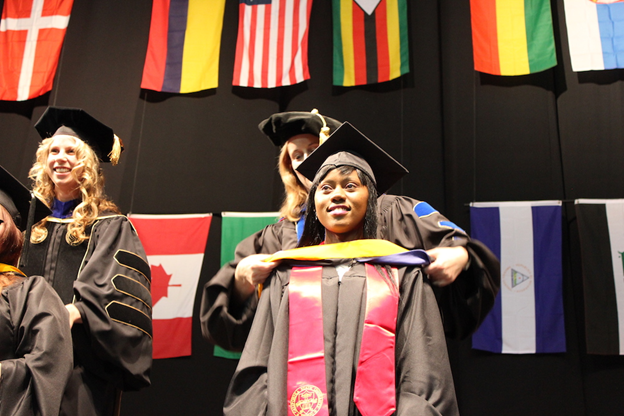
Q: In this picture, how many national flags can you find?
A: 10